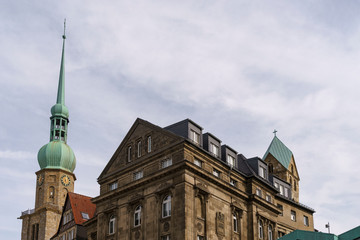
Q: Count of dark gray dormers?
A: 5